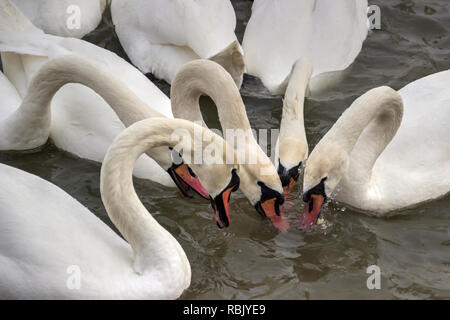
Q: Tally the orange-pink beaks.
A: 5